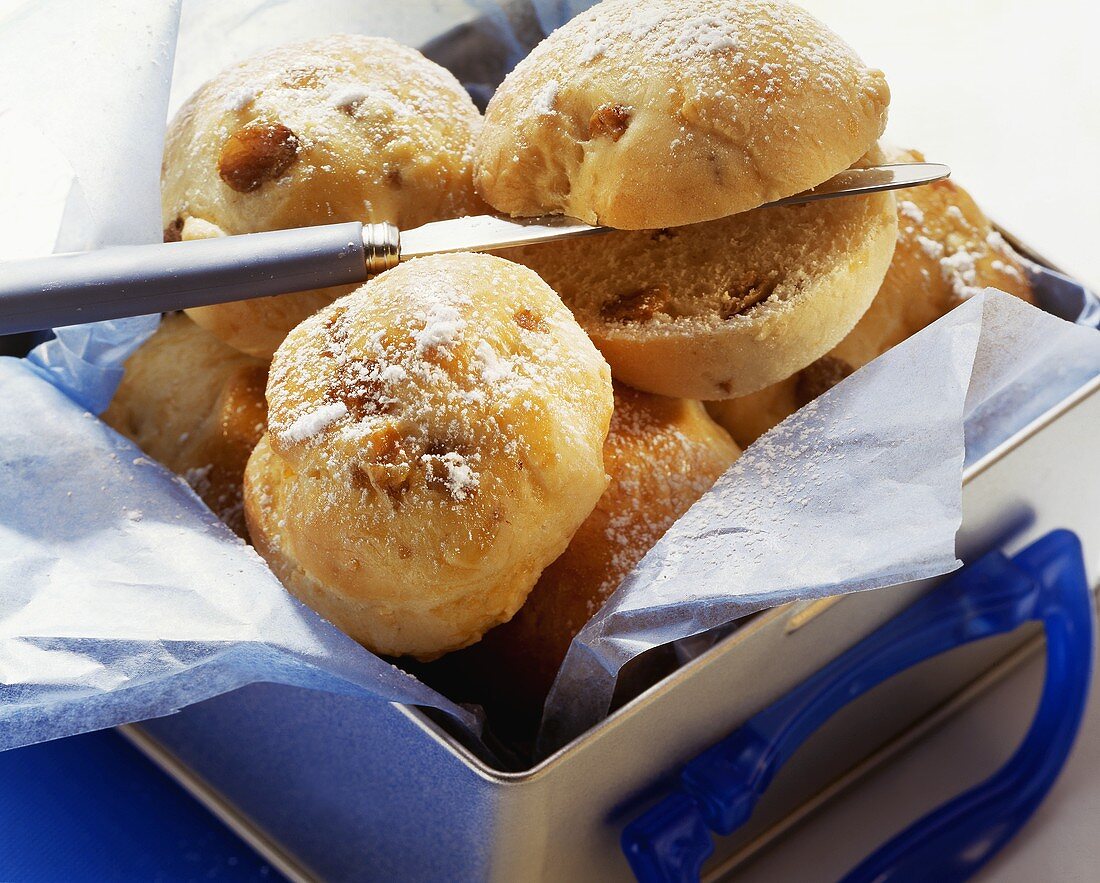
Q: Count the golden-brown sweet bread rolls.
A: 6